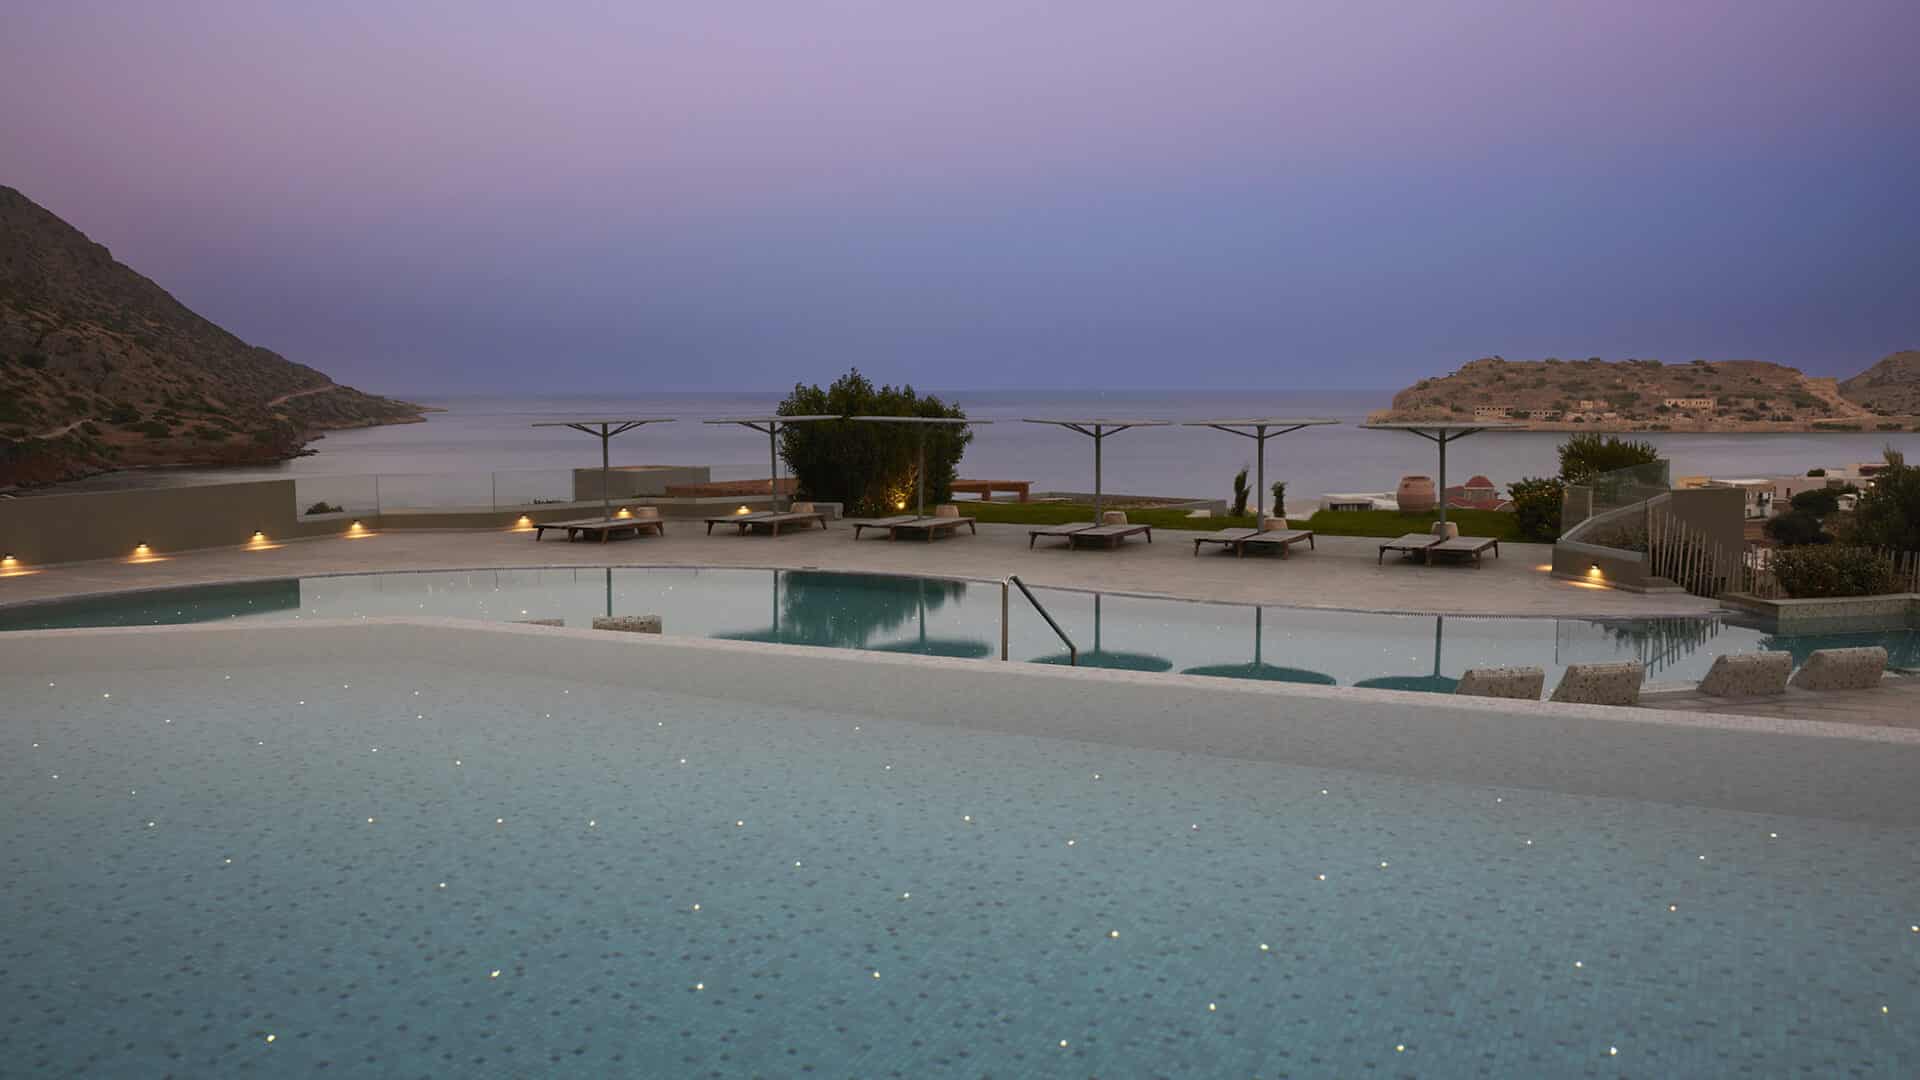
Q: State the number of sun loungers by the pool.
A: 12